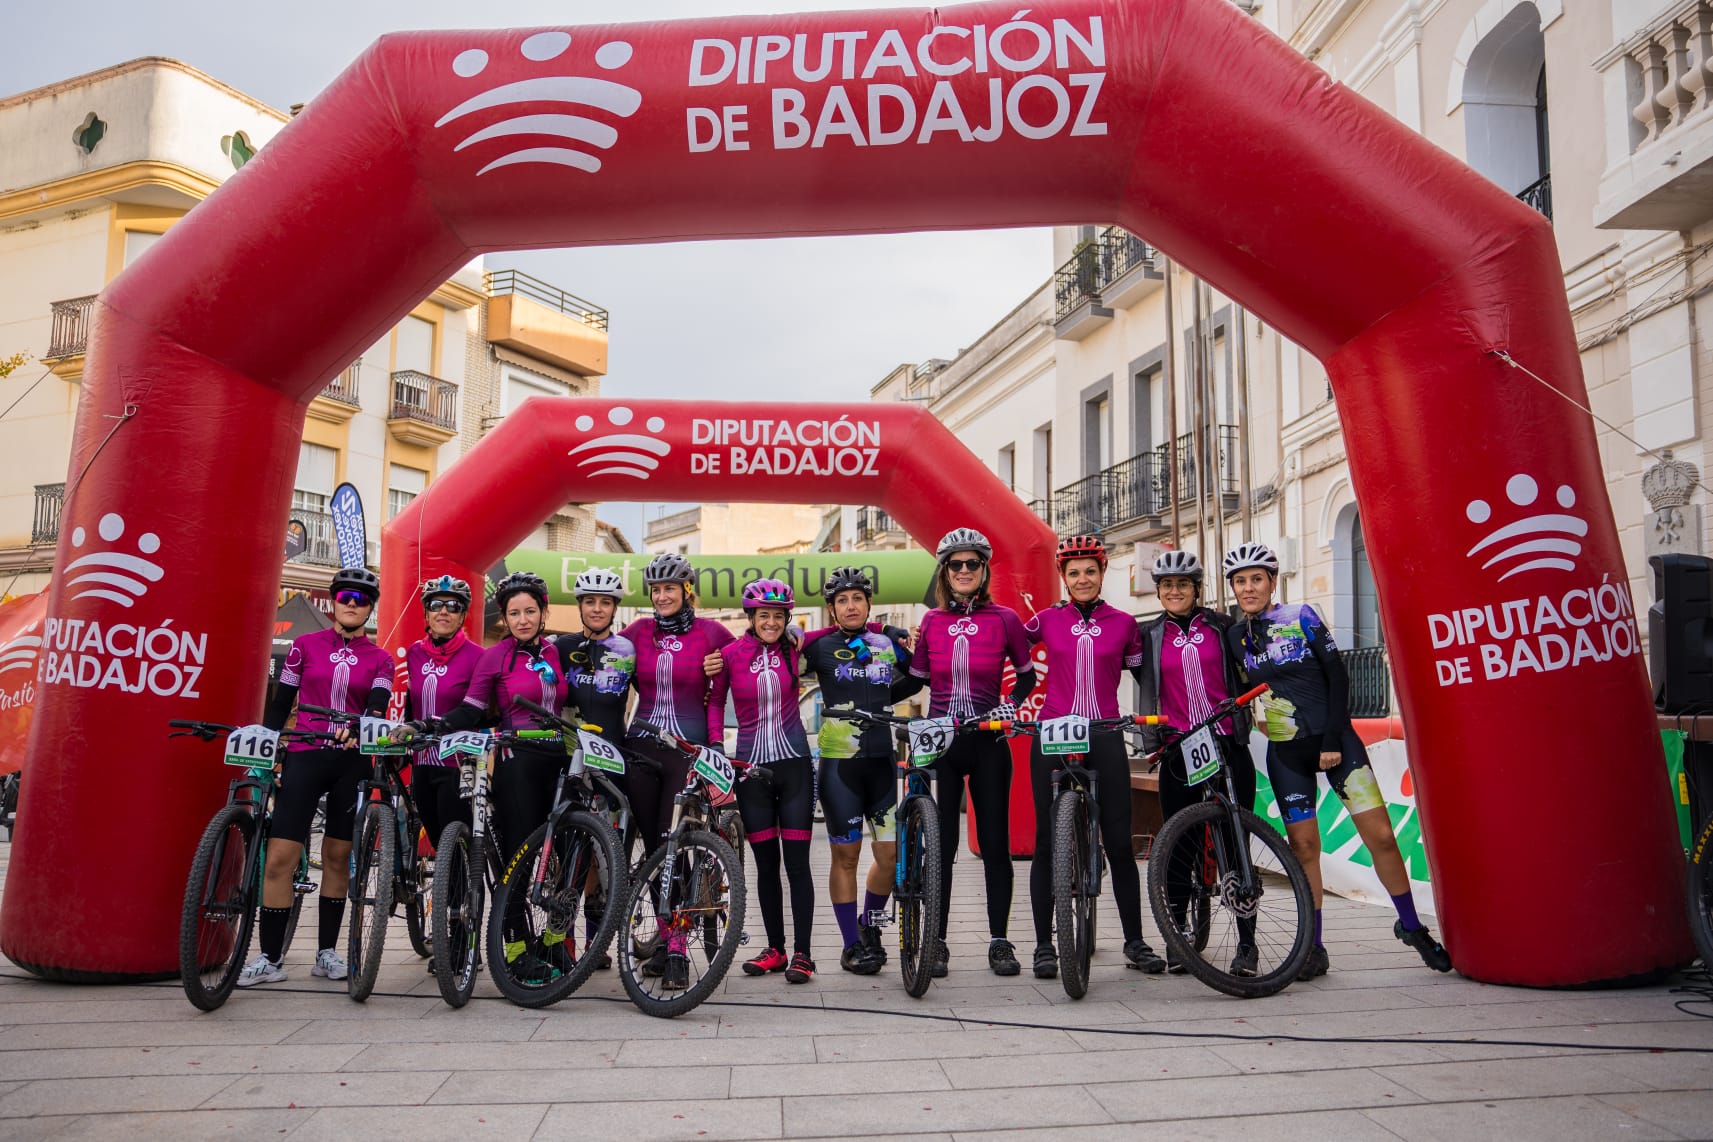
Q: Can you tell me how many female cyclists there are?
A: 11